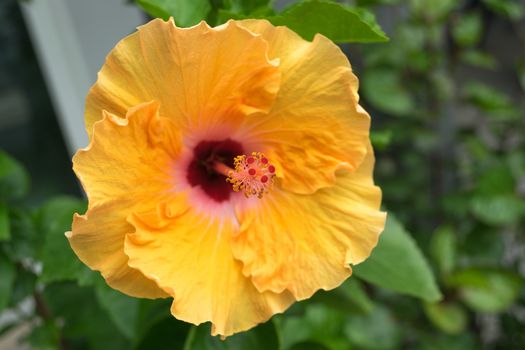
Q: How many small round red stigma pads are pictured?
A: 5